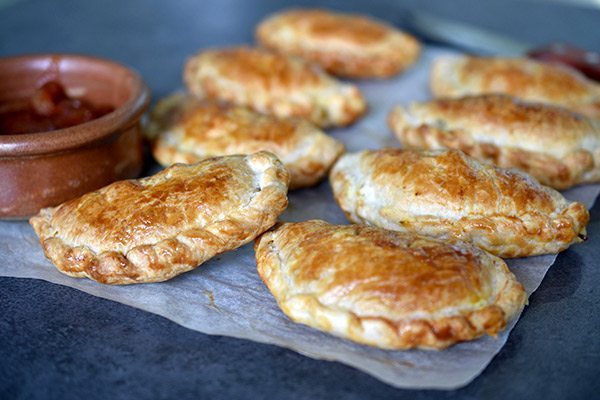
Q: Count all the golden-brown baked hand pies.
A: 8